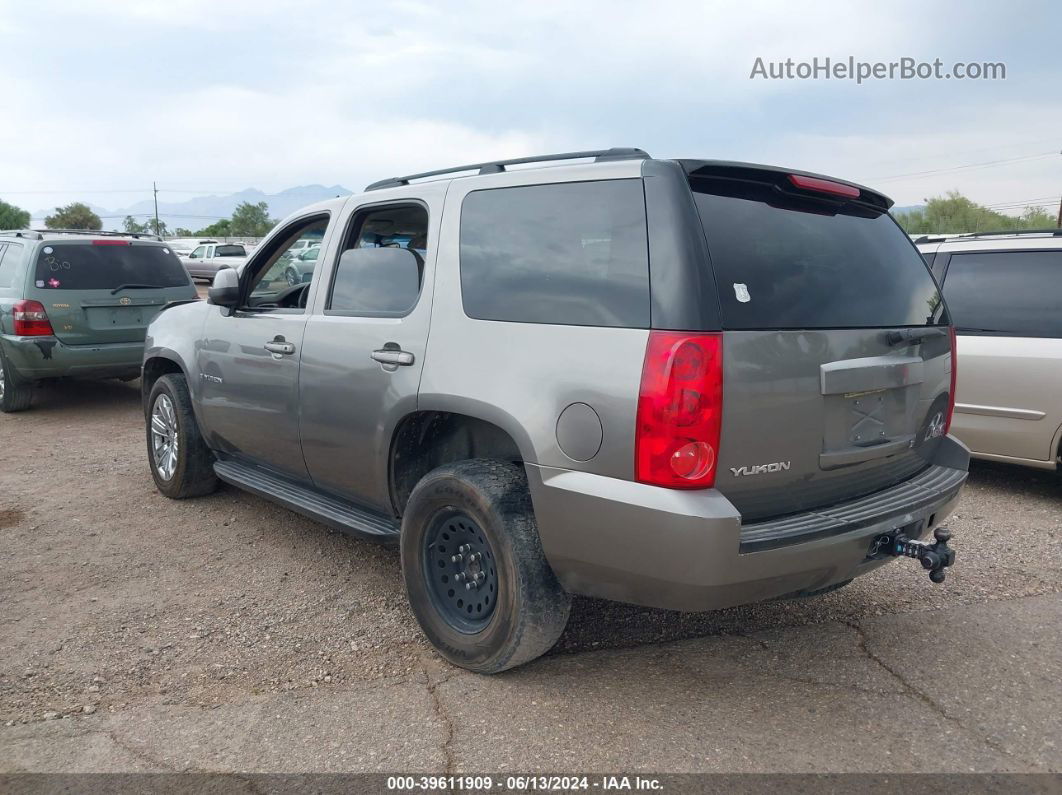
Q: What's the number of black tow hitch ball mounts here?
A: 1